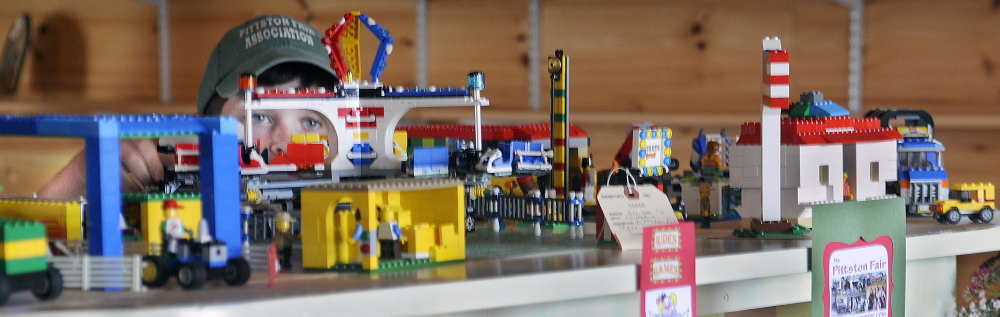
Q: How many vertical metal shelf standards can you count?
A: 4